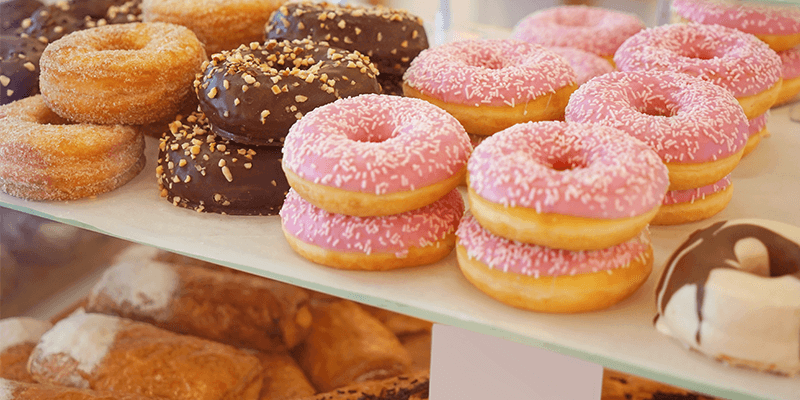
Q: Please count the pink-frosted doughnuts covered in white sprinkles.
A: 13